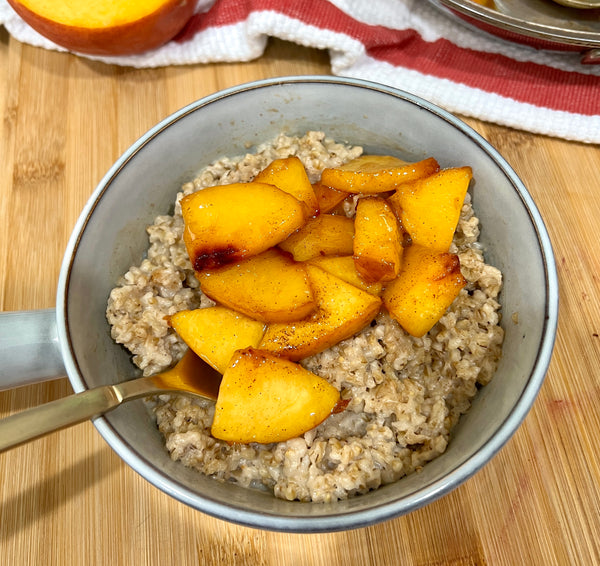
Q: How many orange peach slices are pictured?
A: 13